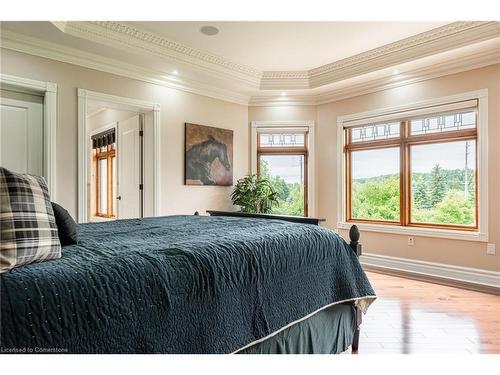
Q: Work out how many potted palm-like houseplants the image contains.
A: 1